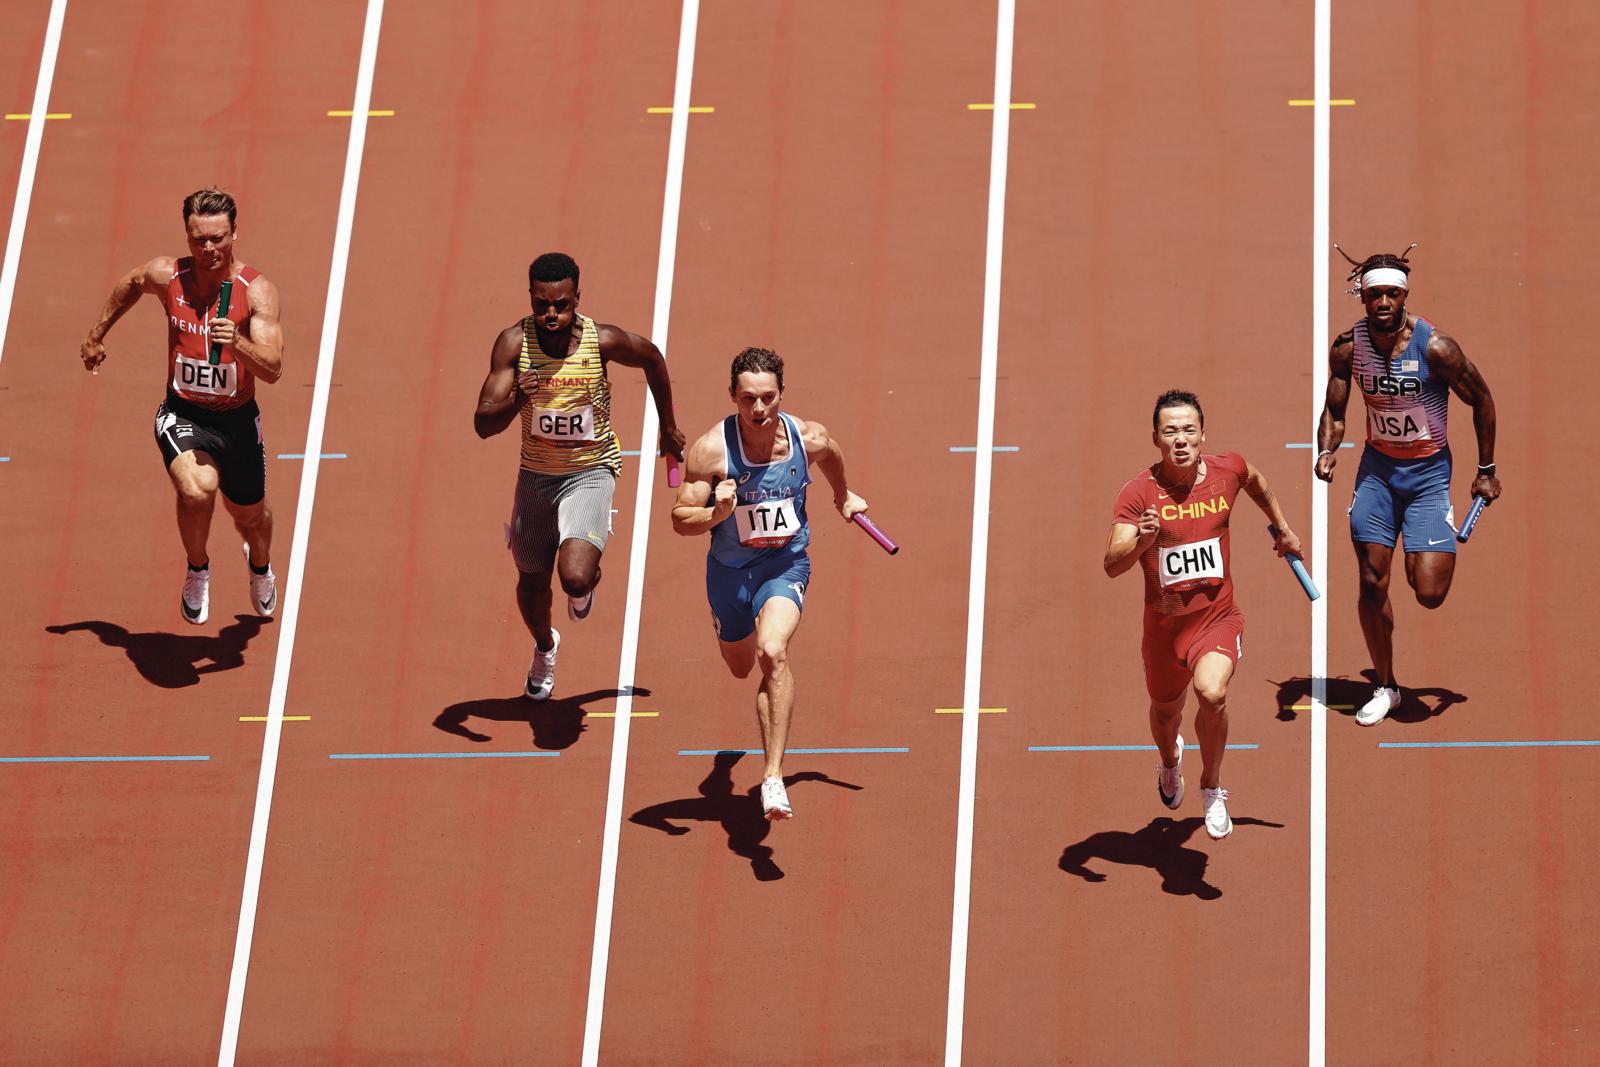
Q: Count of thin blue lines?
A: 10